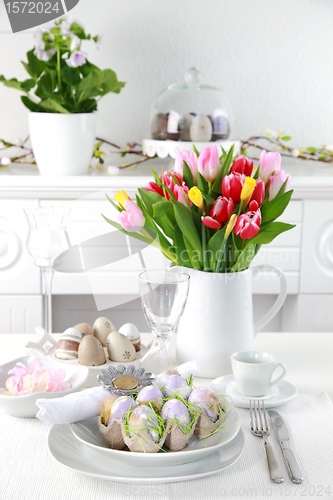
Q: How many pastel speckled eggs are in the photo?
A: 6